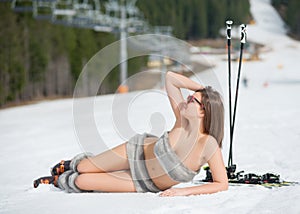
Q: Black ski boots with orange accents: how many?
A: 2